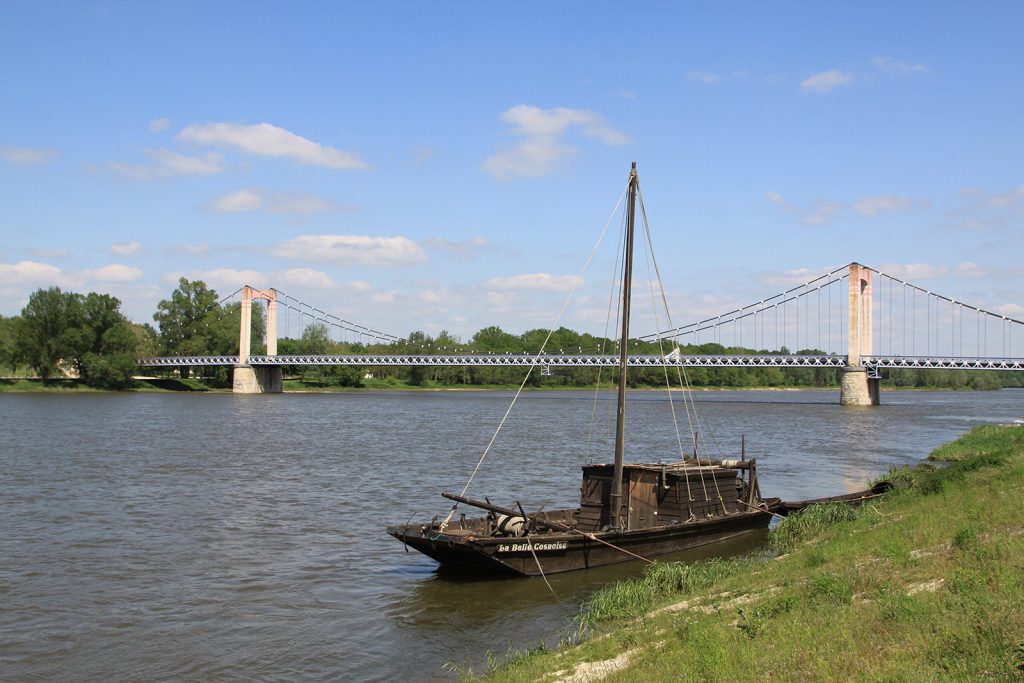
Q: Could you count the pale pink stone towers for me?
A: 2